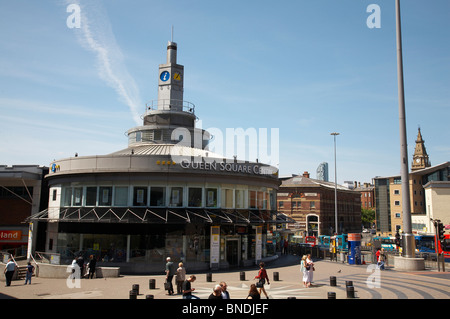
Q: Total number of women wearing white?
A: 2